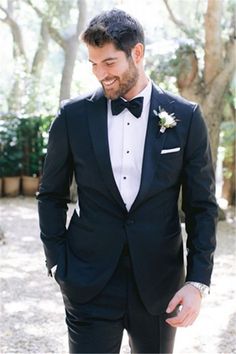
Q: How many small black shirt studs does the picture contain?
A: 3